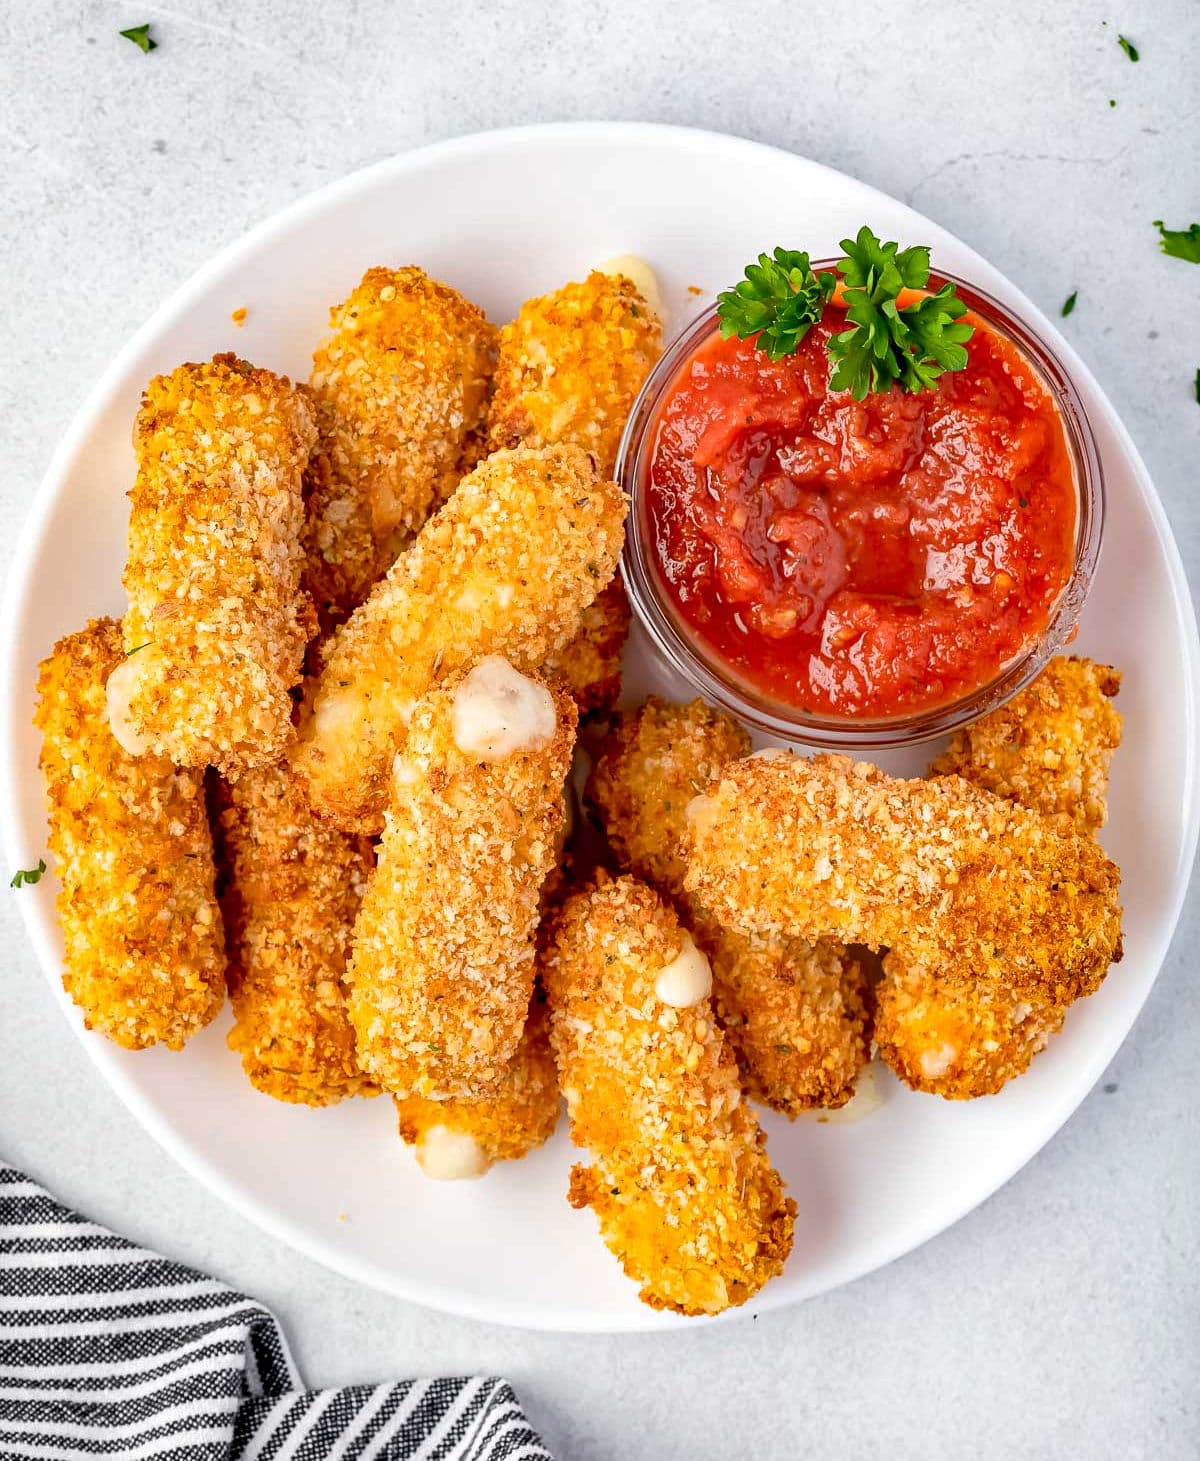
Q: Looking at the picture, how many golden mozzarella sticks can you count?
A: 12